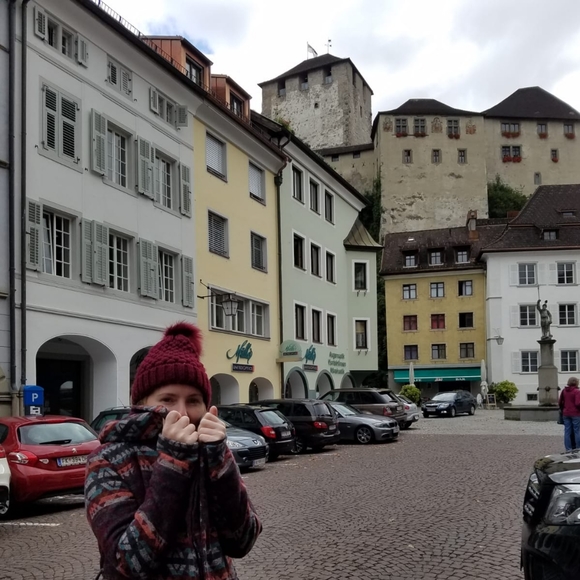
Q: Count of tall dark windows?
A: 11